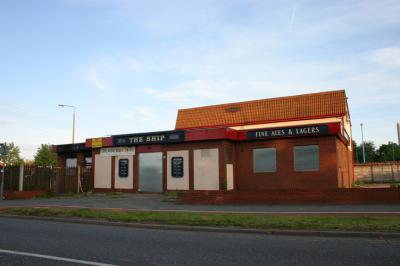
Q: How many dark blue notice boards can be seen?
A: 2